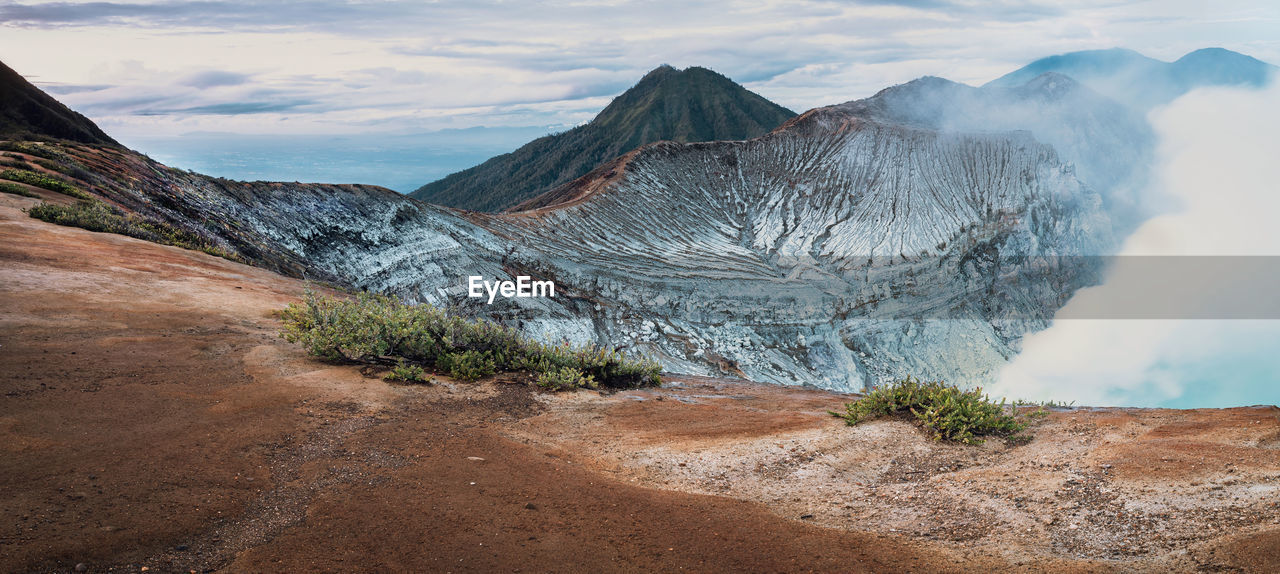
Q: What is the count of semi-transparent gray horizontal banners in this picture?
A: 1